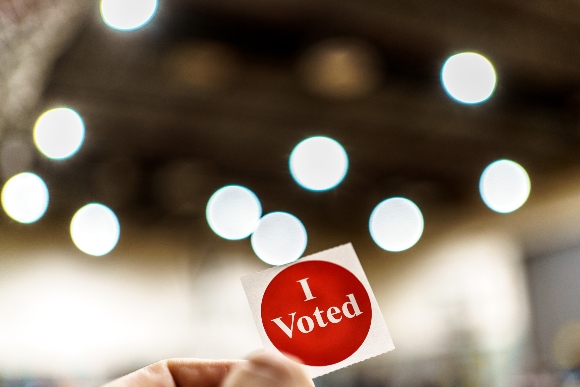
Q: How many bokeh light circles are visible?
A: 10